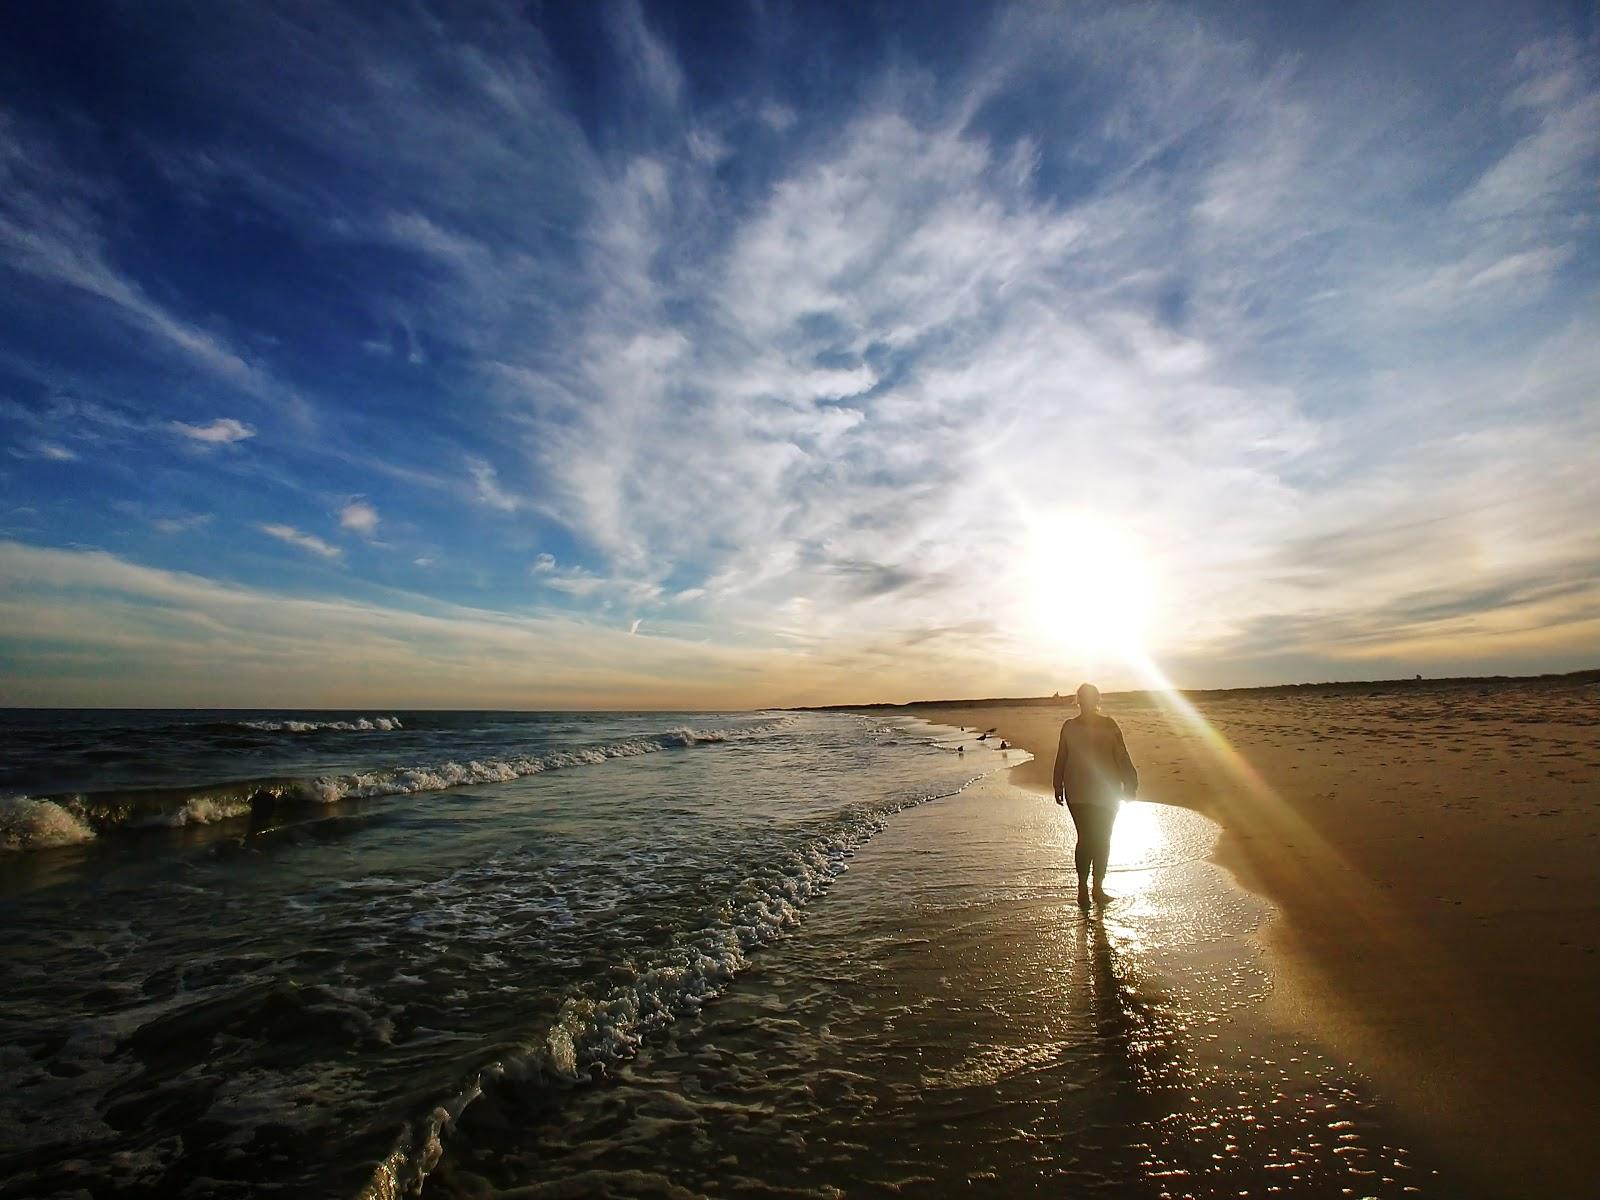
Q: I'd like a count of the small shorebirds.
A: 5